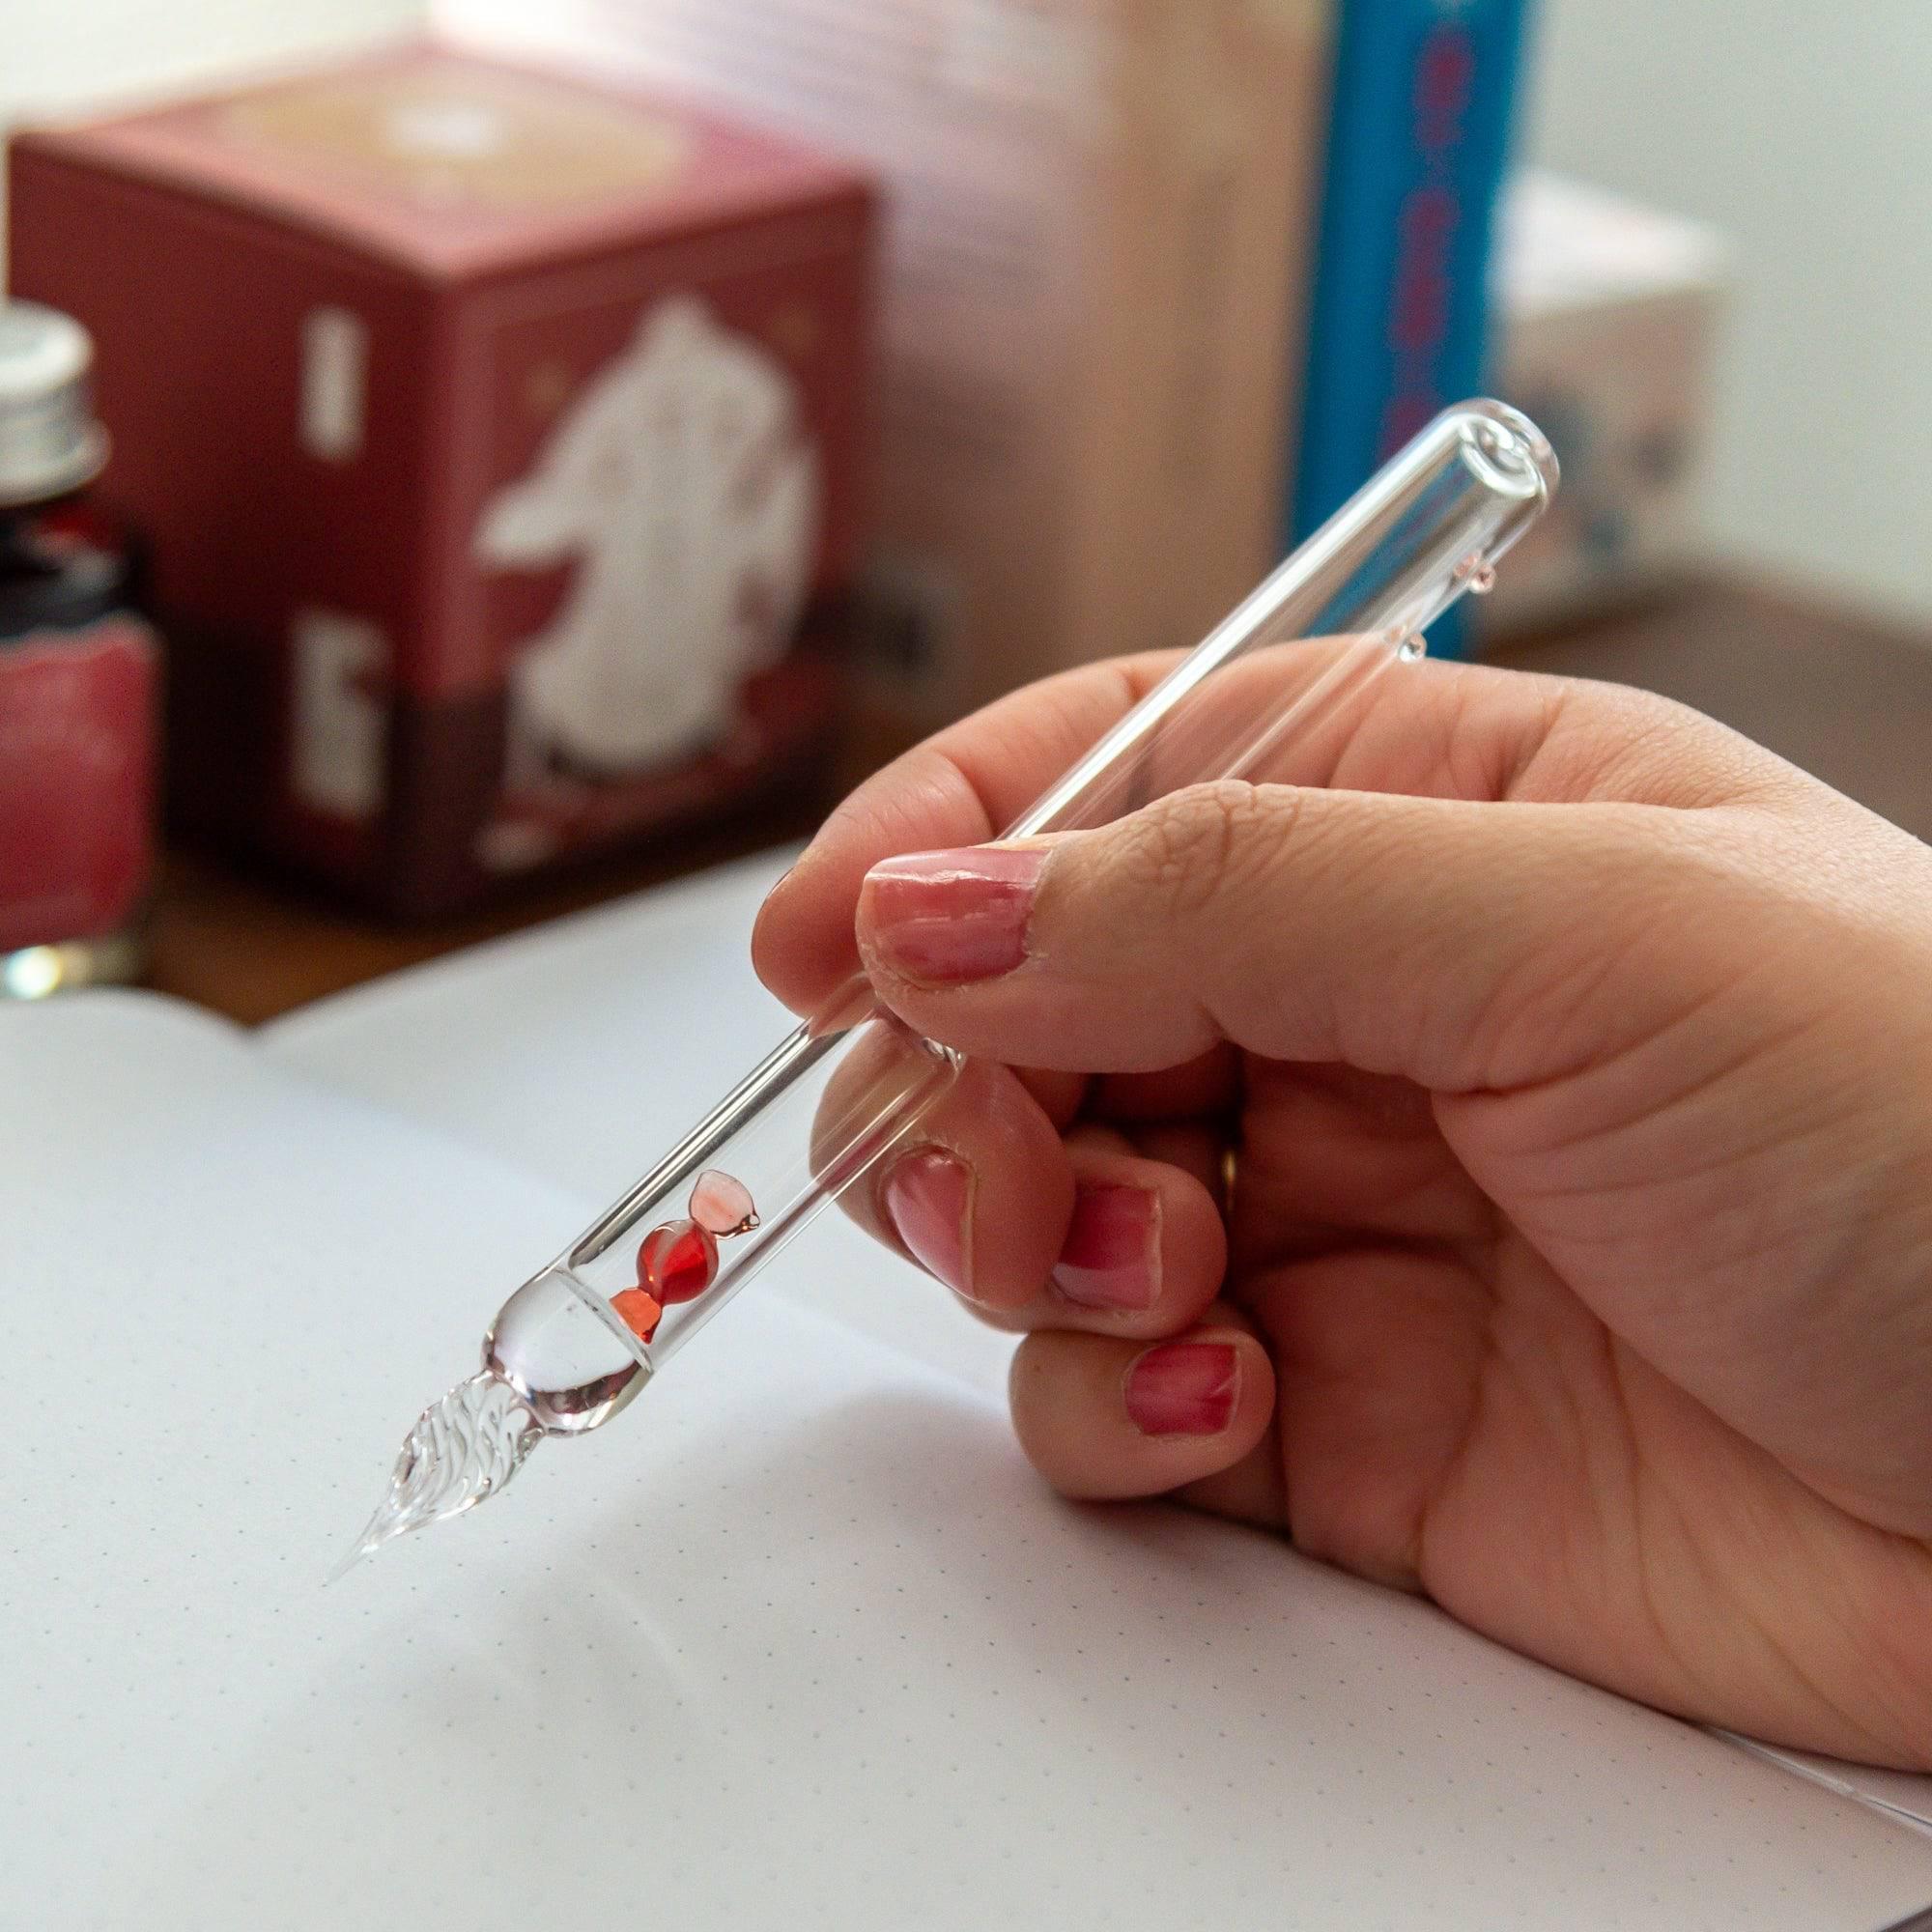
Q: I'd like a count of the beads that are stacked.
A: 3